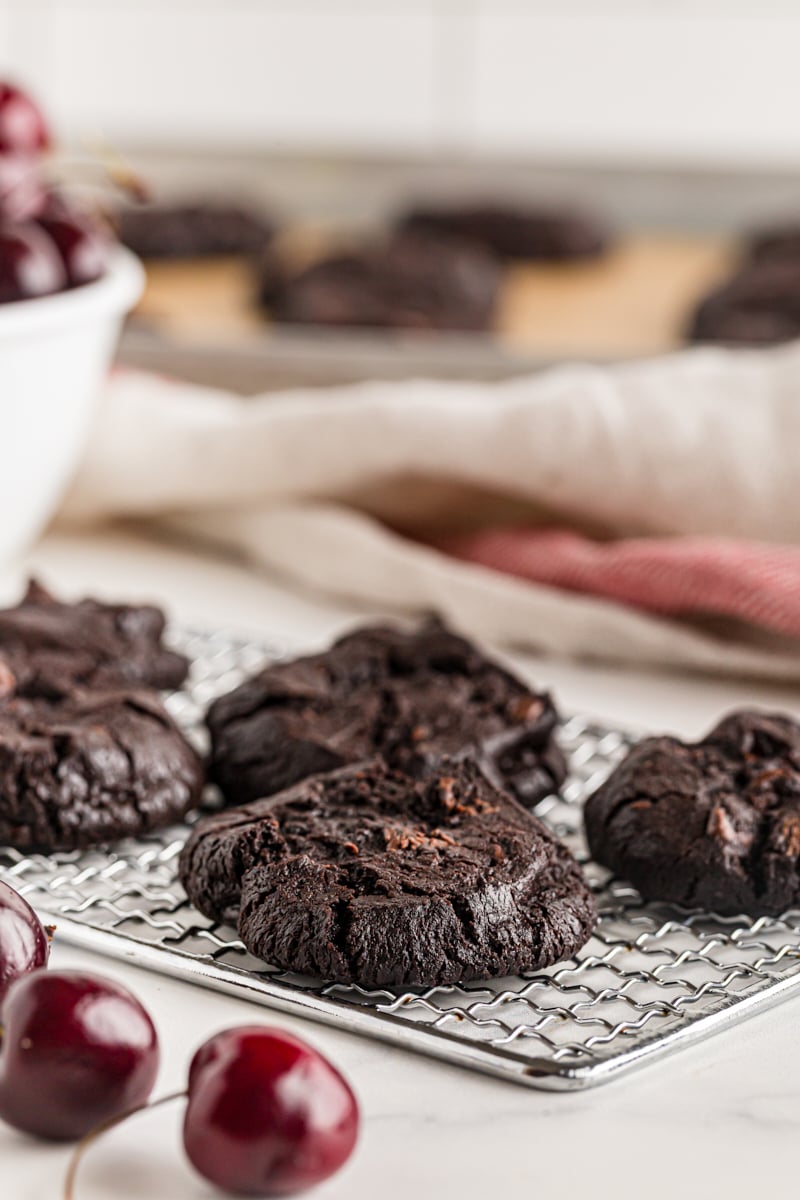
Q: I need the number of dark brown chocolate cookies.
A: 10